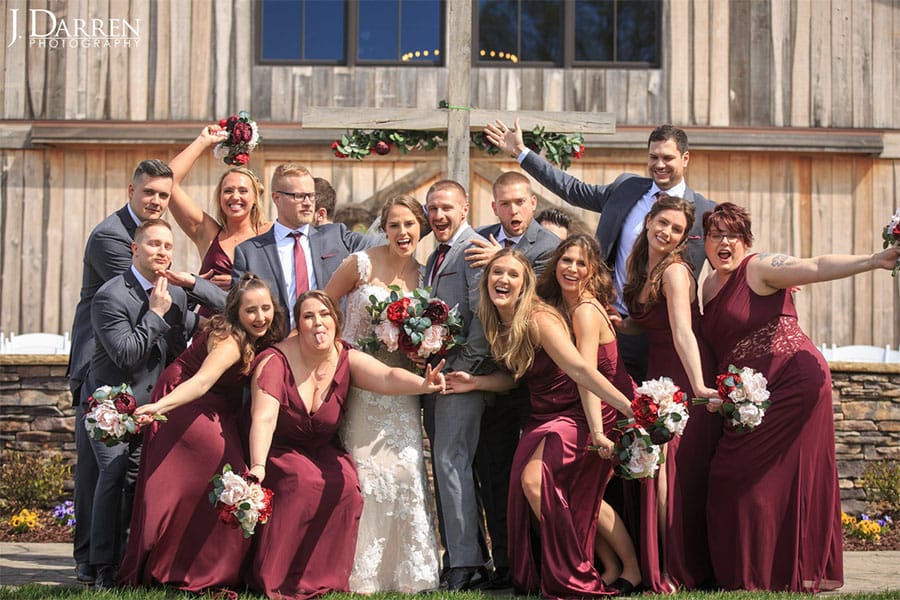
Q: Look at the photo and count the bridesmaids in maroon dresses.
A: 7